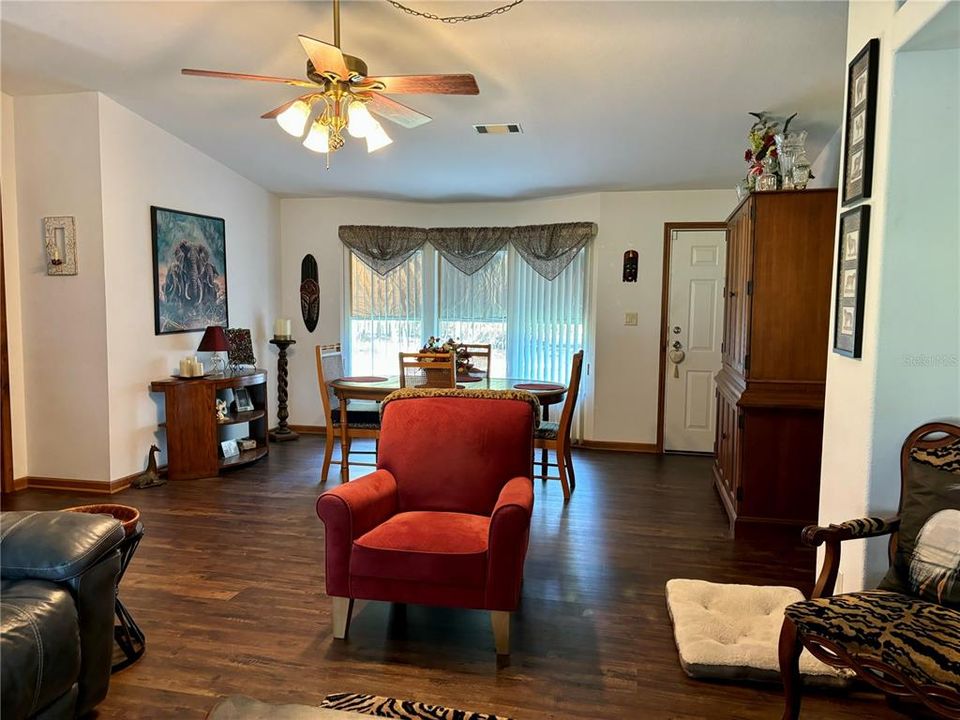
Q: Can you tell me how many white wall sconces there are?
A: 1